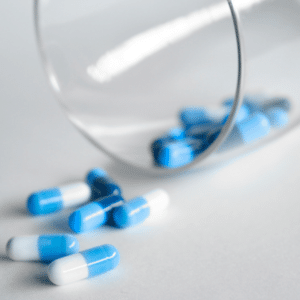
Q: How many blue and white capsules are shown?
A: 4